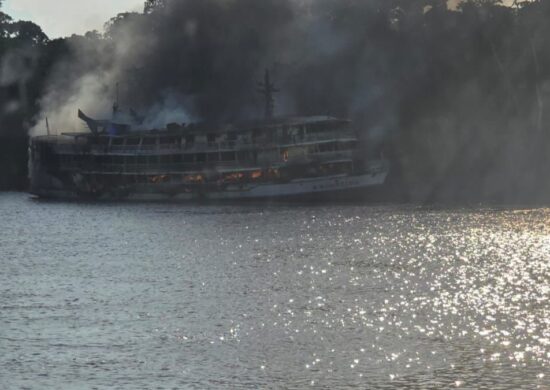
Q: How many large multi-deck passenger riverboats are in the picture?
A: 1